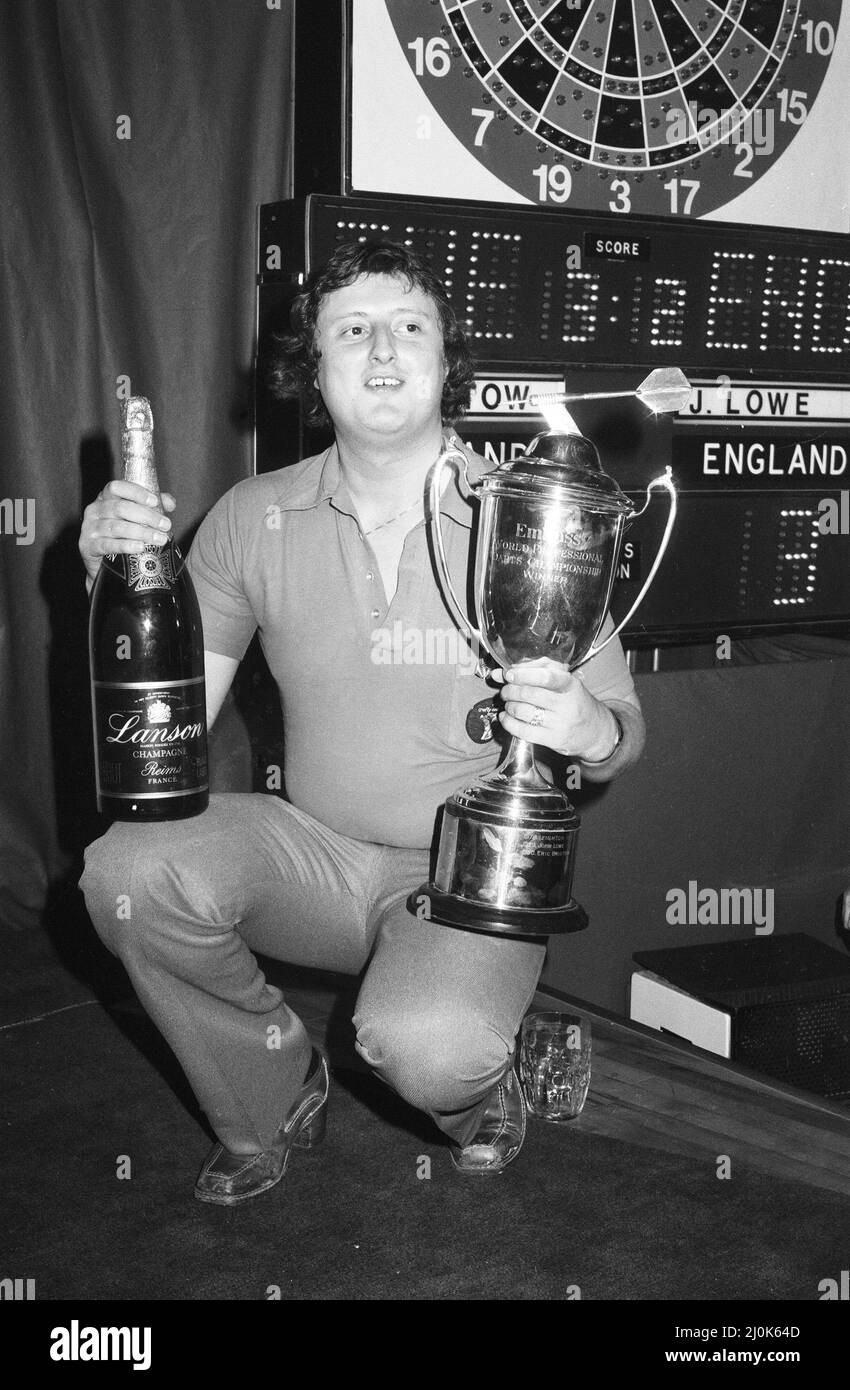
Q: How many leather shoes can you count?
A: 2